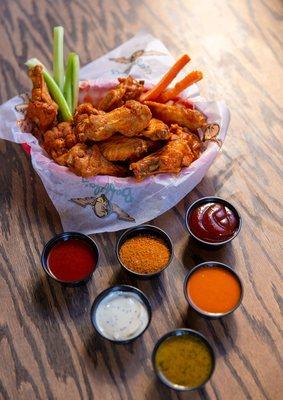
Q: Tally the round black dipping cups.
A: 6